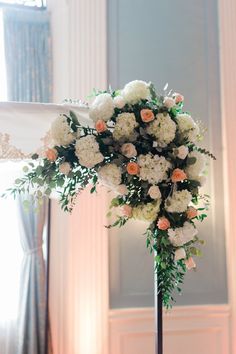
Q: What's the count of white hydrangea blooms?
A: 13